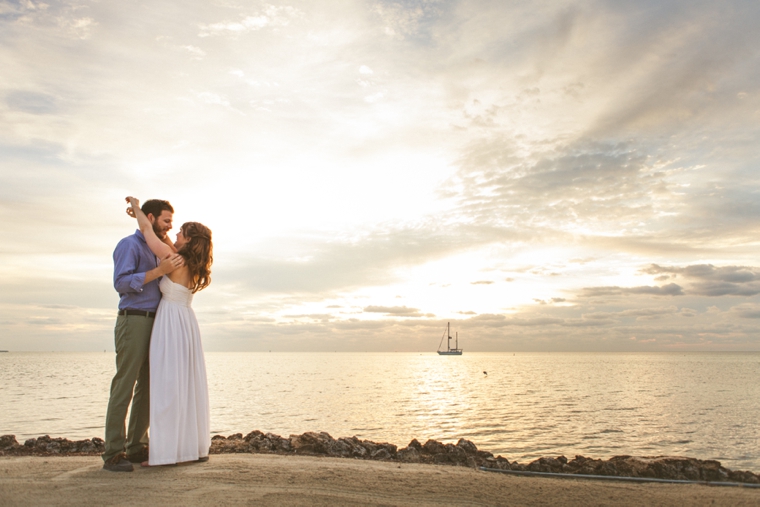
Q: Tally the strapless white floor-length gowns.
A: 1